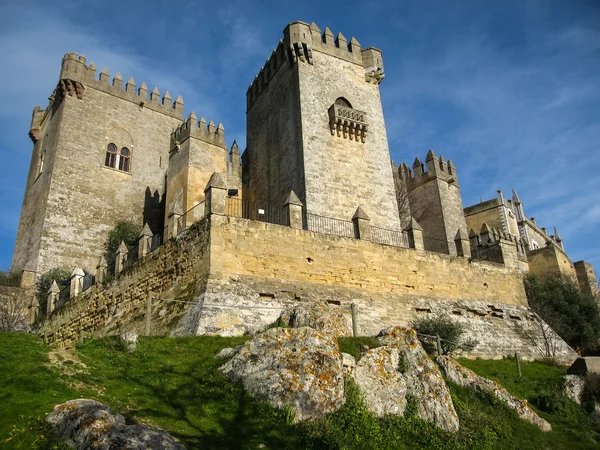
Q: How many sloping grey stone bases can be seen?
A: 1